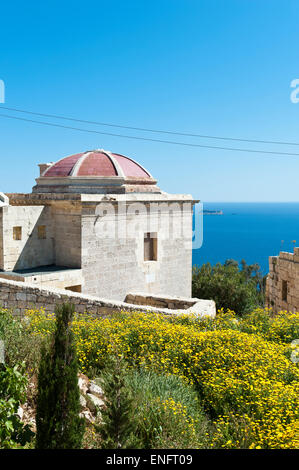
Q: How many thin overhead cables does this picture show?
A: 2